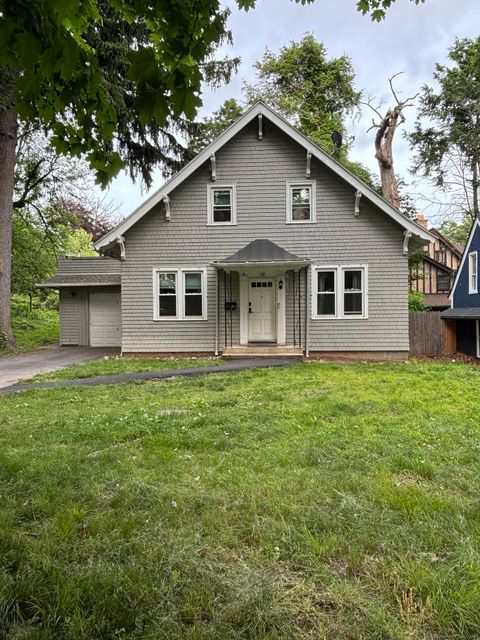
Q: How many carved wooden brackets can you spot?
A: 7